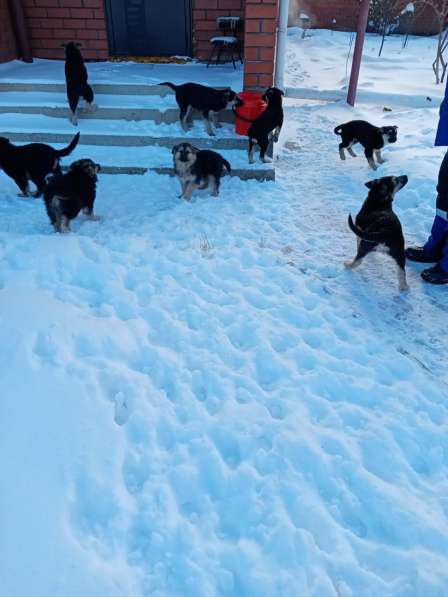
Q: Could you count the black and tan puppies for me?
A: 8